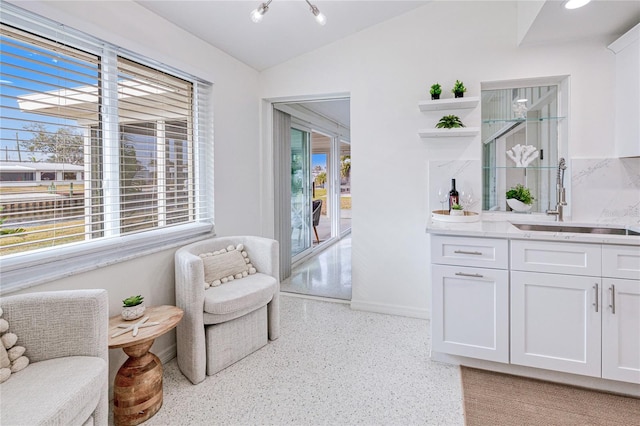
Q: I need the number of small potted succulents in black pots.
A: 2